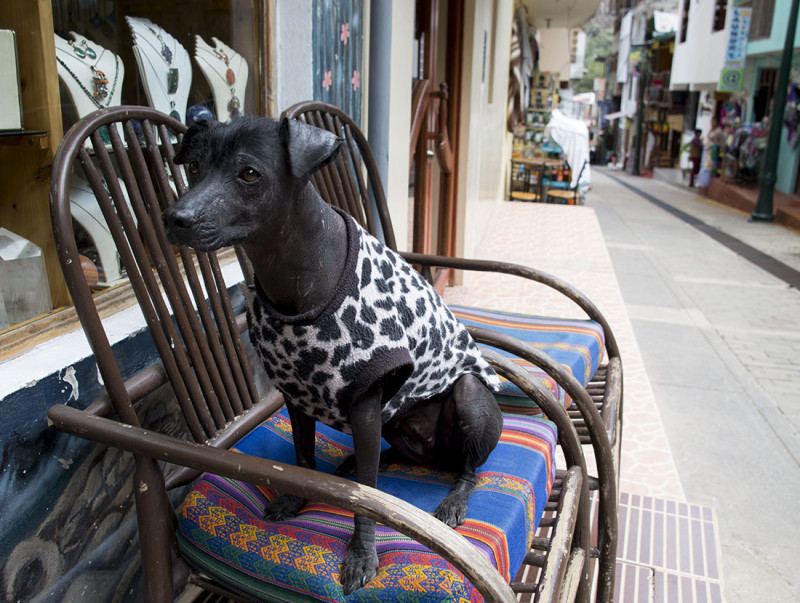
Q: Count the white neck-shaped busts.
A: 4